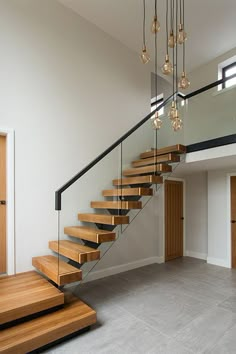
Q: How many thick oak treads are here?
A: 12